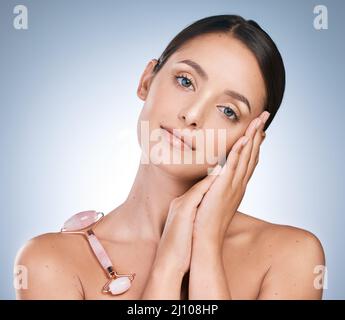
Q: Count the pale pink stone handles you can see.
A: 1